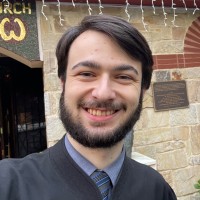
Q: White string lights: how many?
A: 13